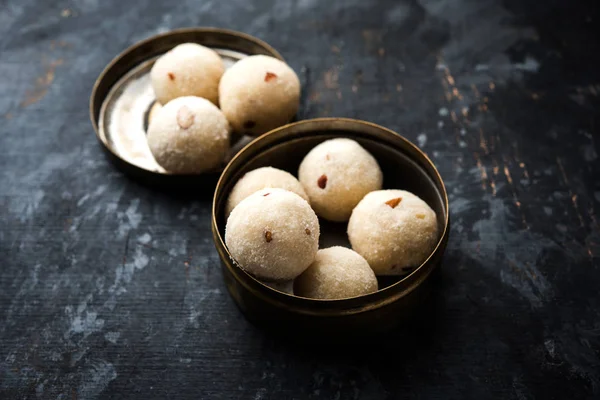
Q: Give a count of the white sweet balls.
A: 8